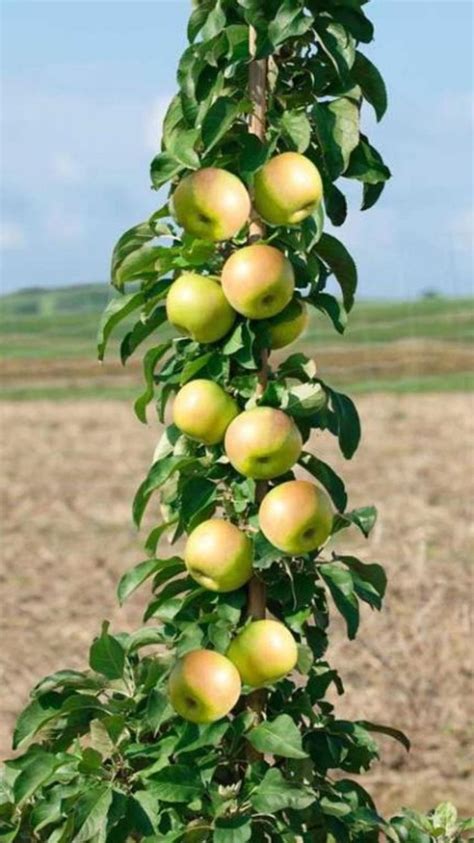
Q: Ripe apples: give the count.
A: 11